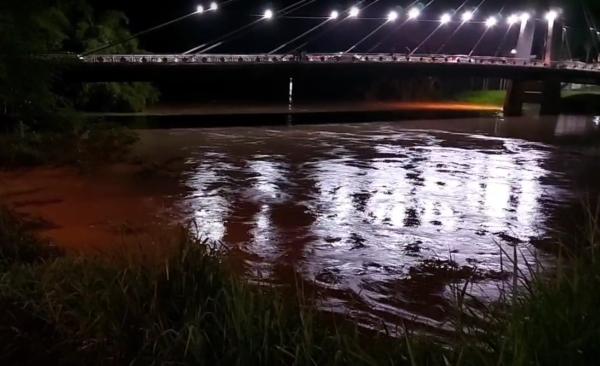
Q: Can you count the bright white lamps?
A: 13